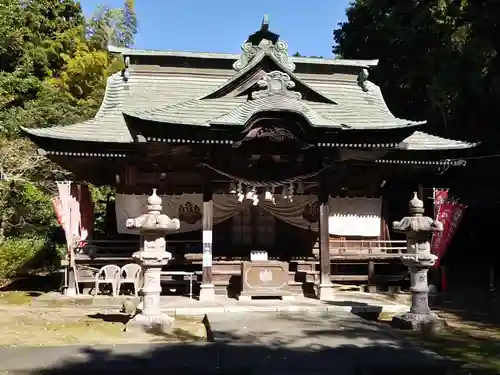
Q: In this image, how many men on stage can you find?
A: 0